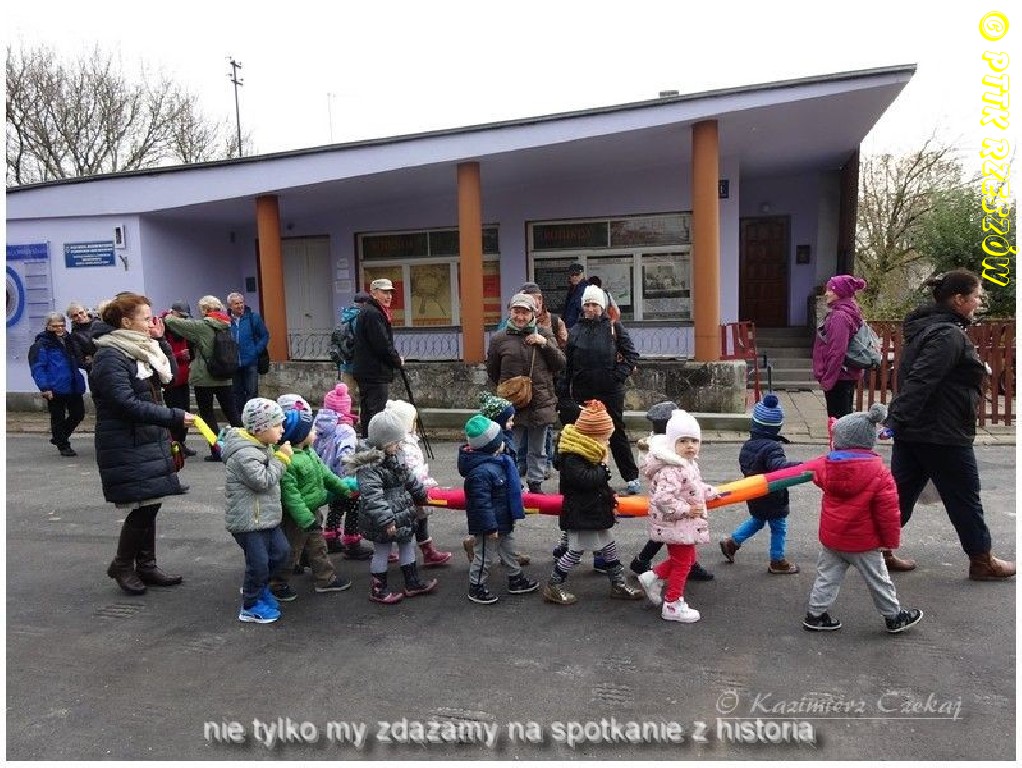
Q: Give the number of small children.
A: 14